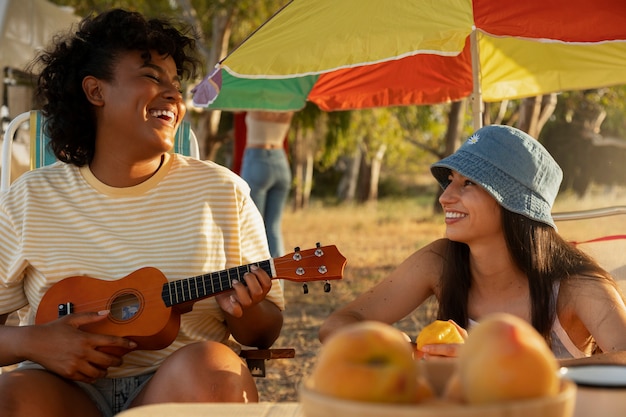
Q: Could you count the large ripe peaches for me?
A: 2